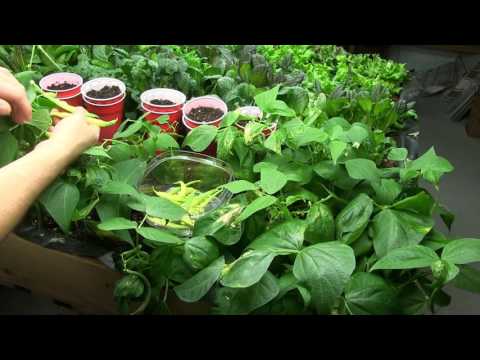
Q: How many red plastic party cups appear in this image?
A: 5